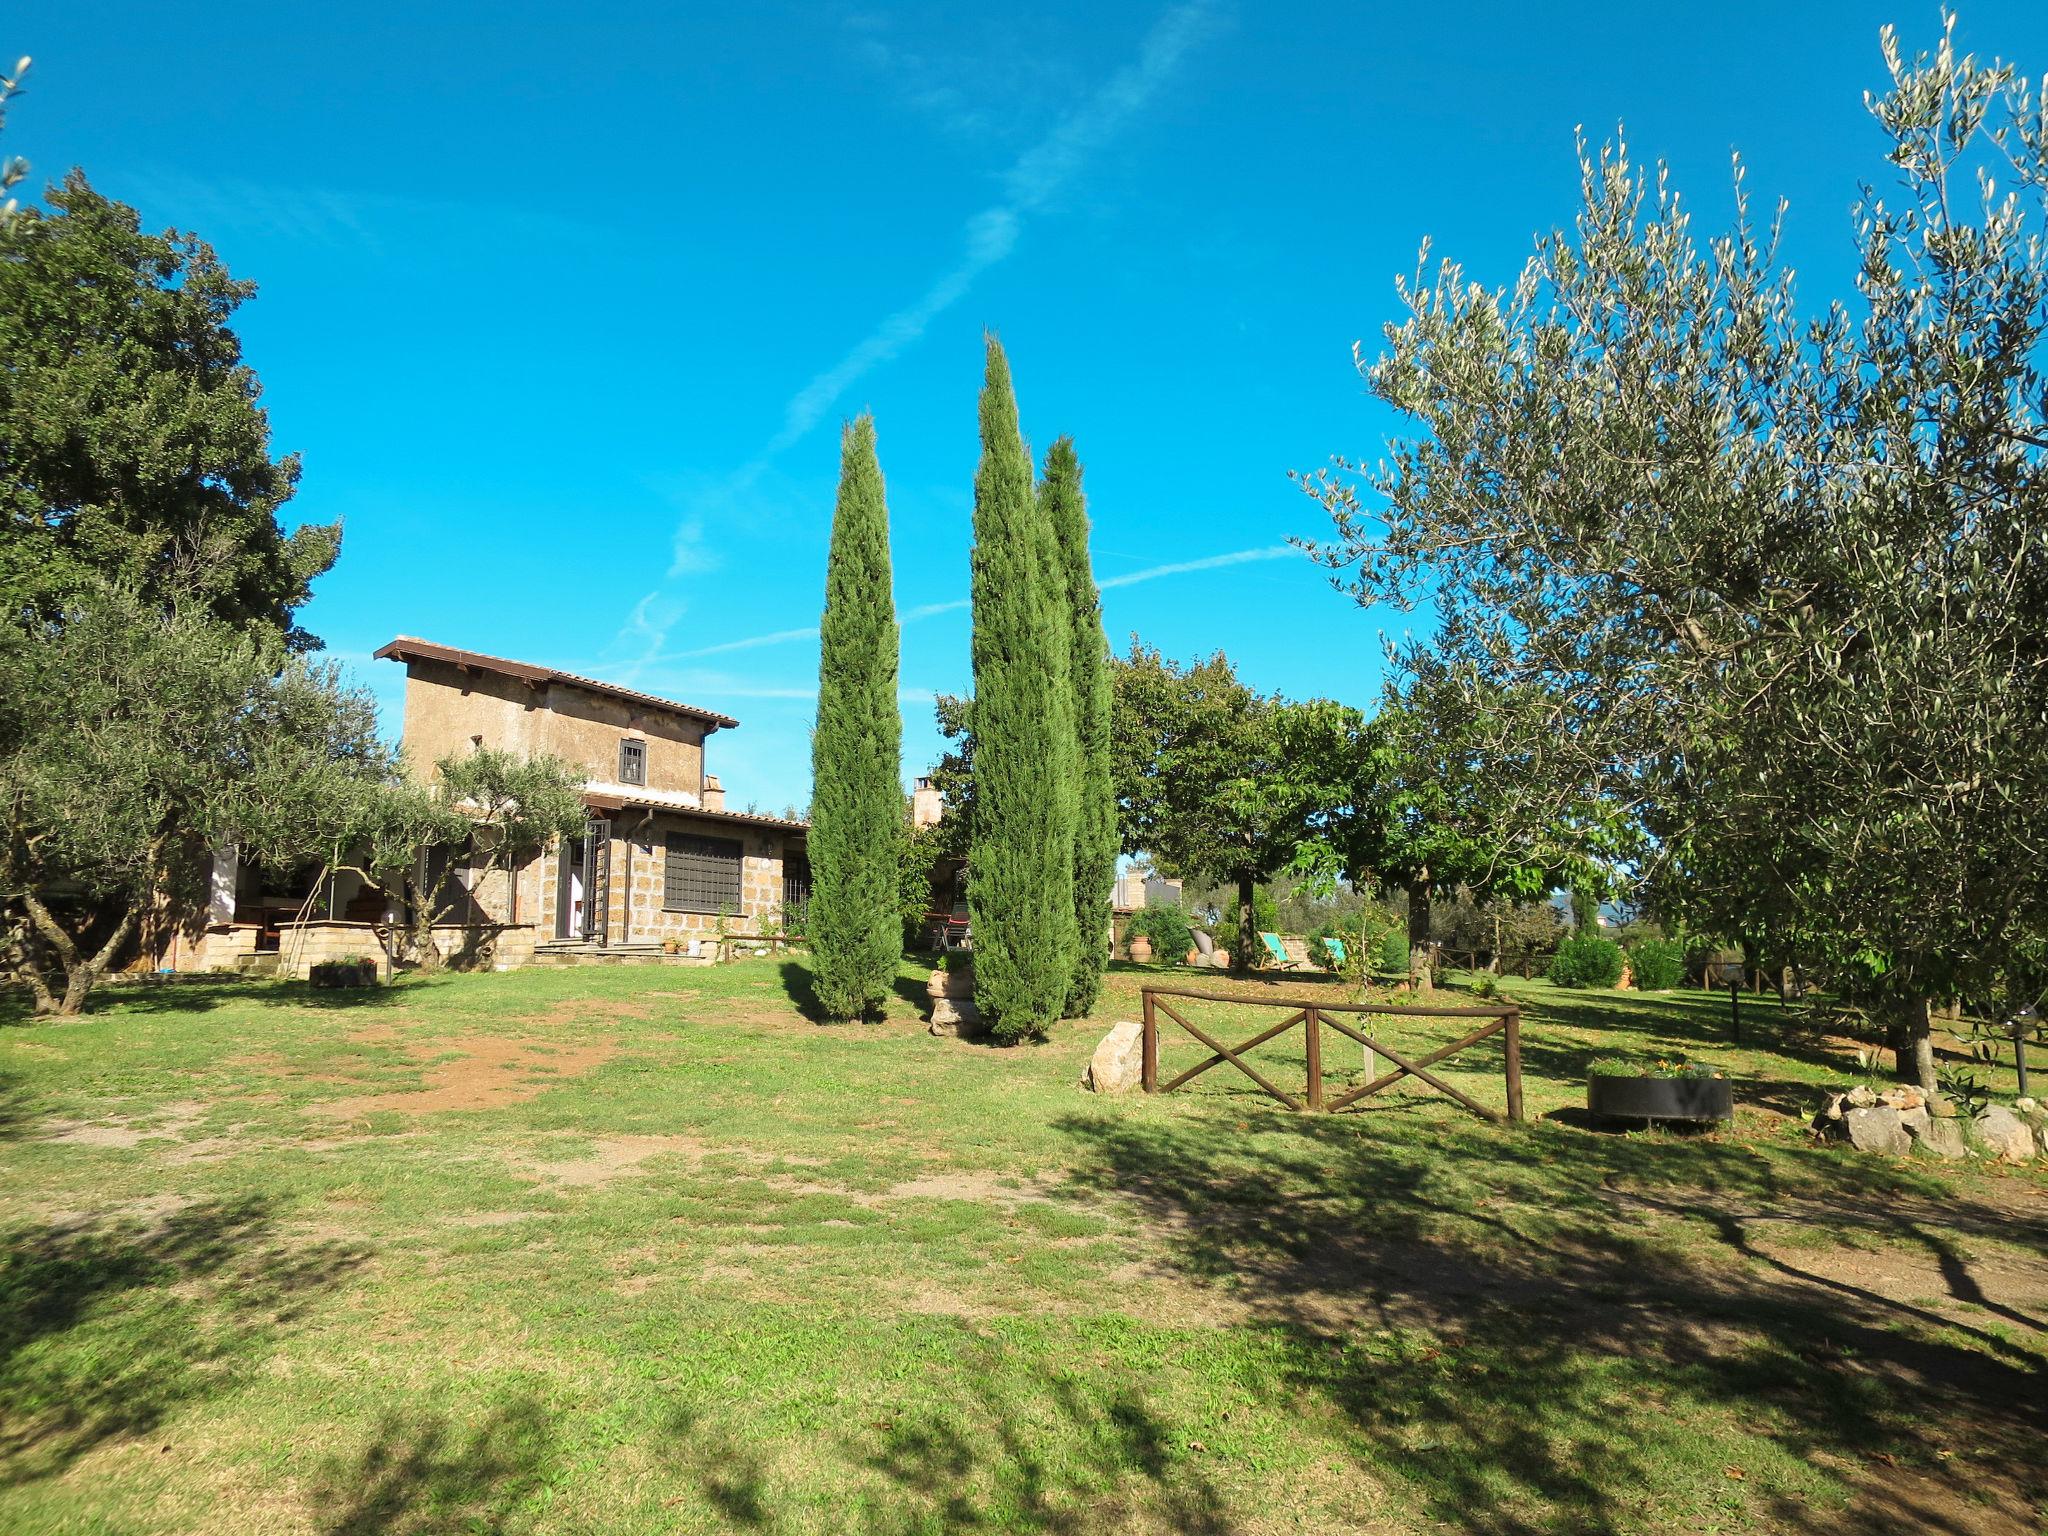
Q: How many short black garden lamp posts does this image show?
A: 3